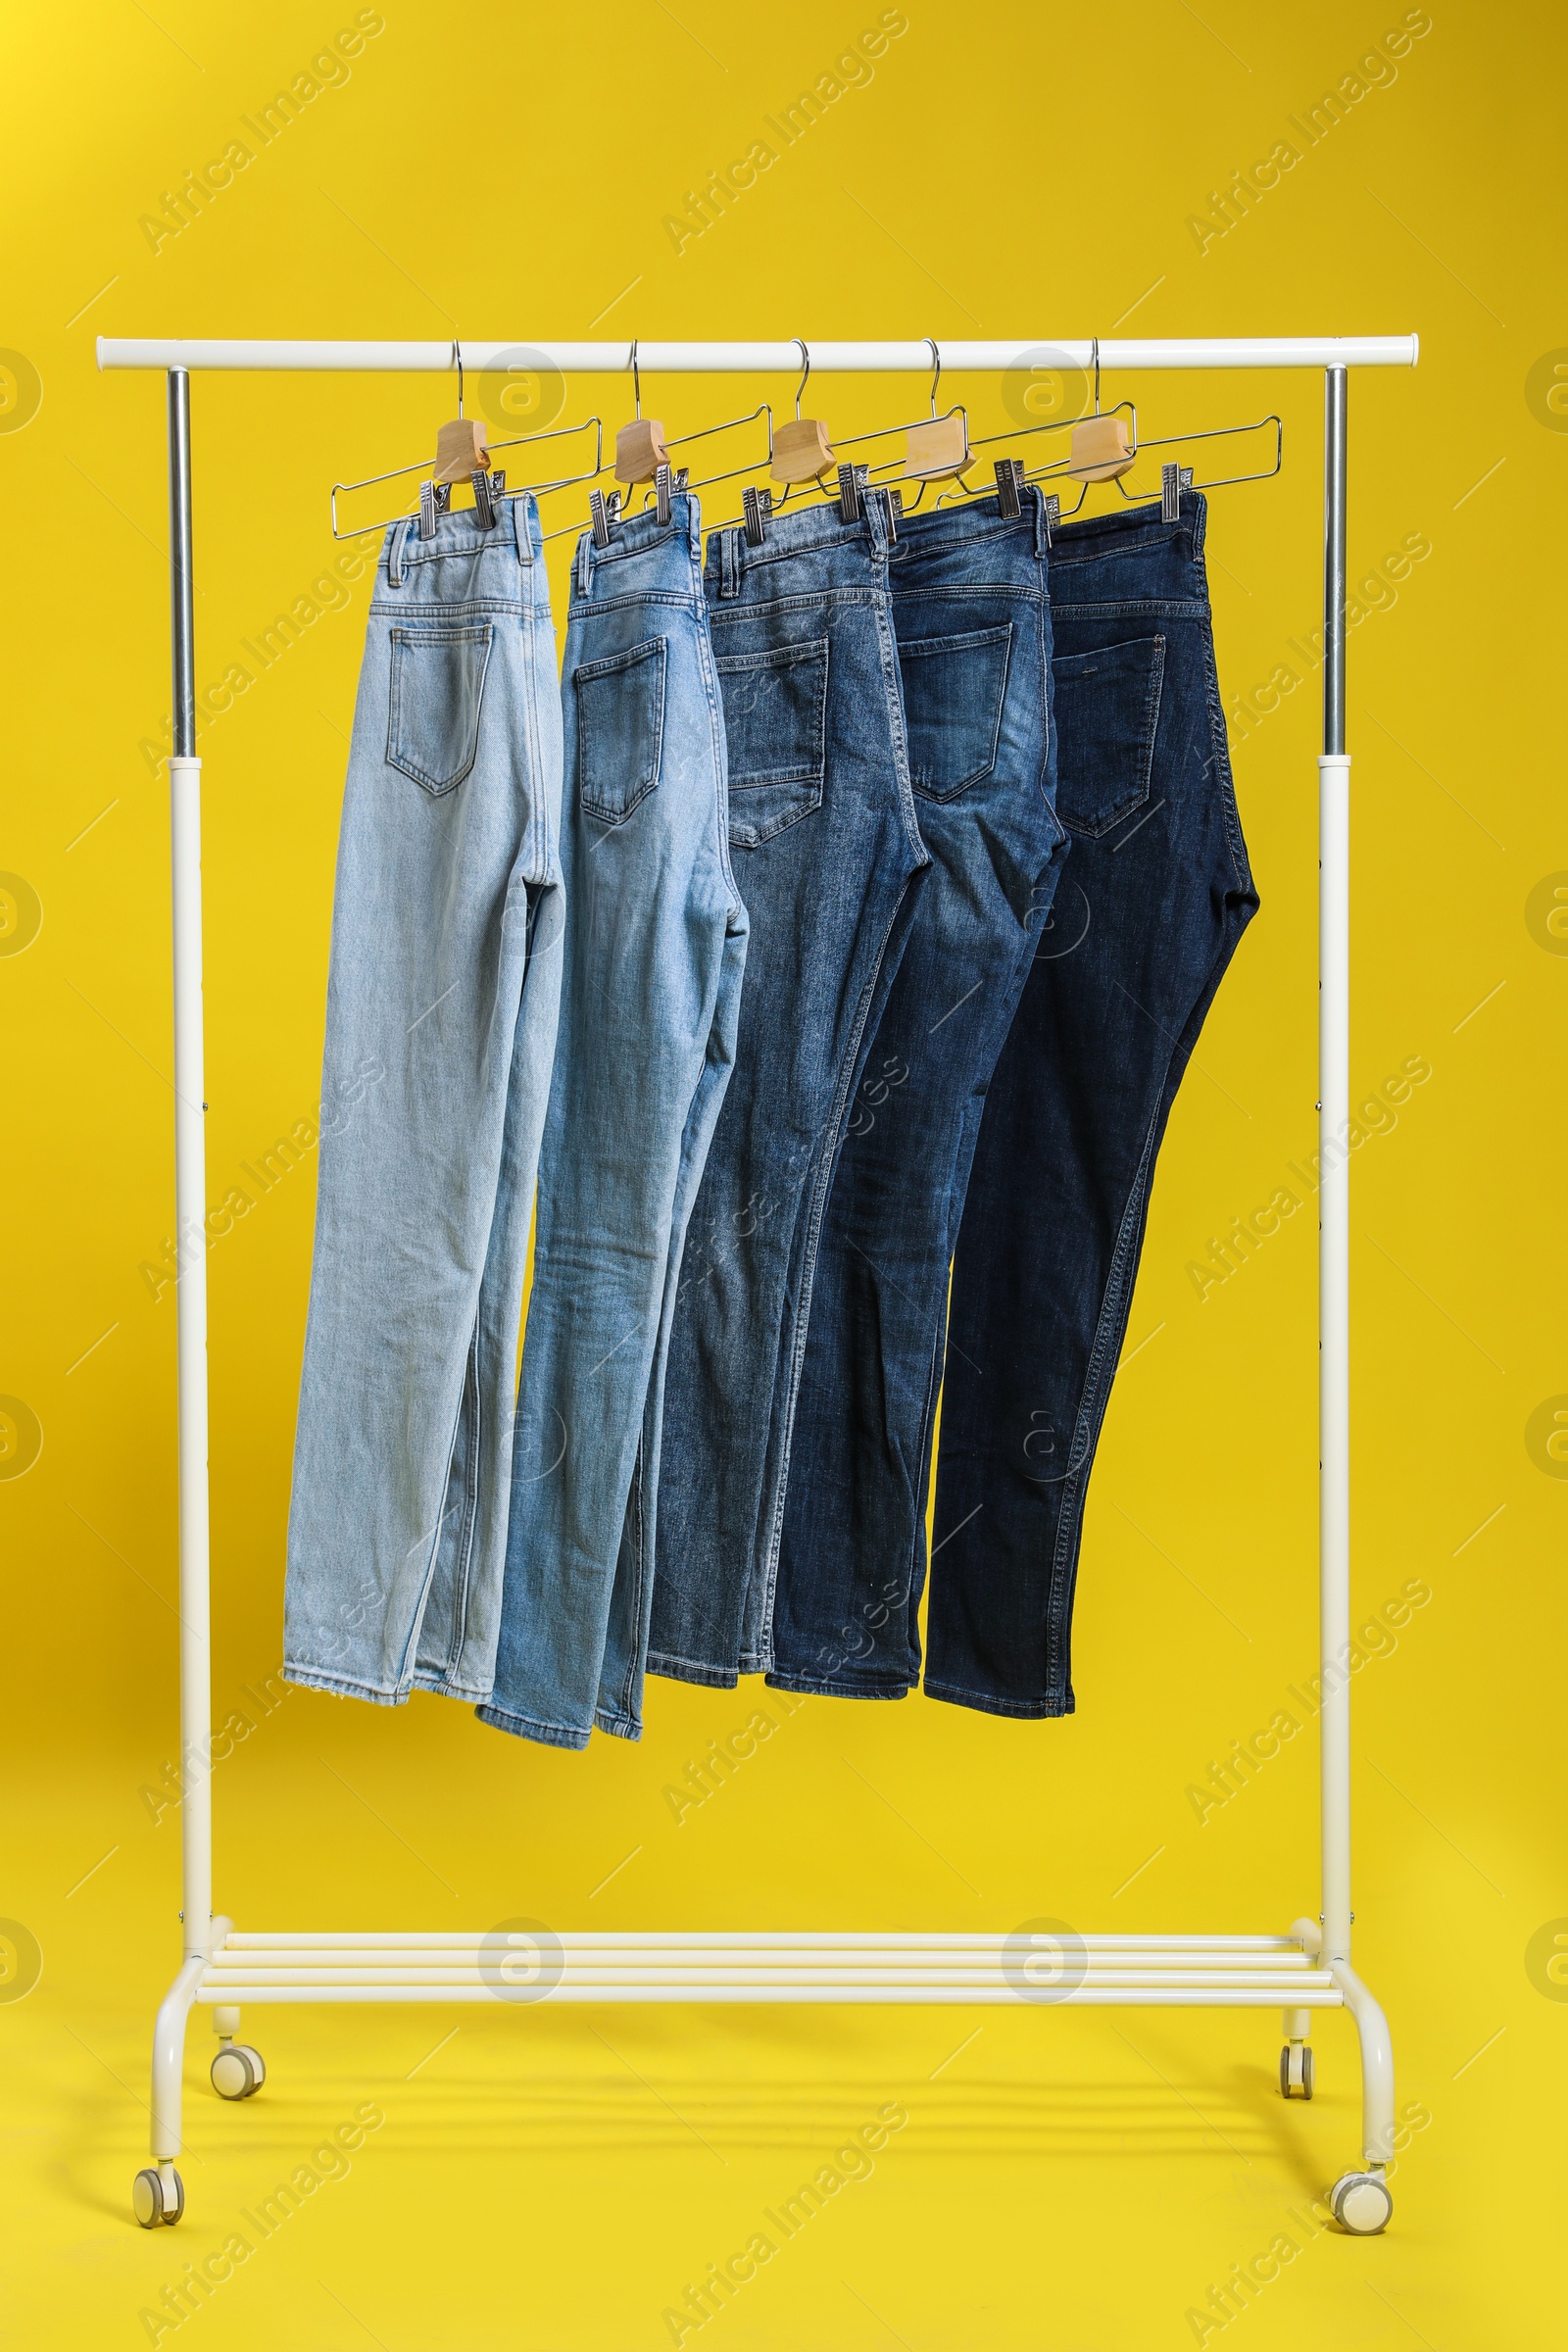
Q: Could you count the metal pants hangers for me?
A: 5